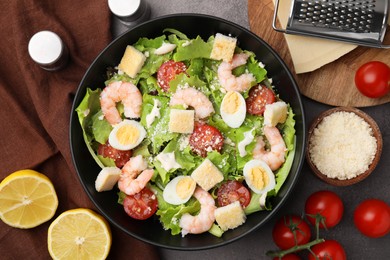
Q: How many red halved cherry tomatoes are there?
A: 6